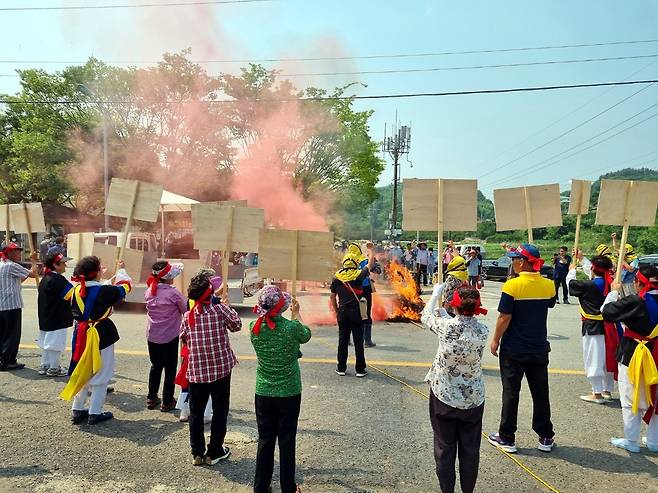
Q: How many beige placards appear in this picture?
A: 13